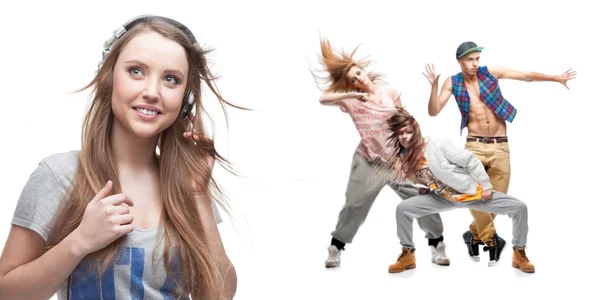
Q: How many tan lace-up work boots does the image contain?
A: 2